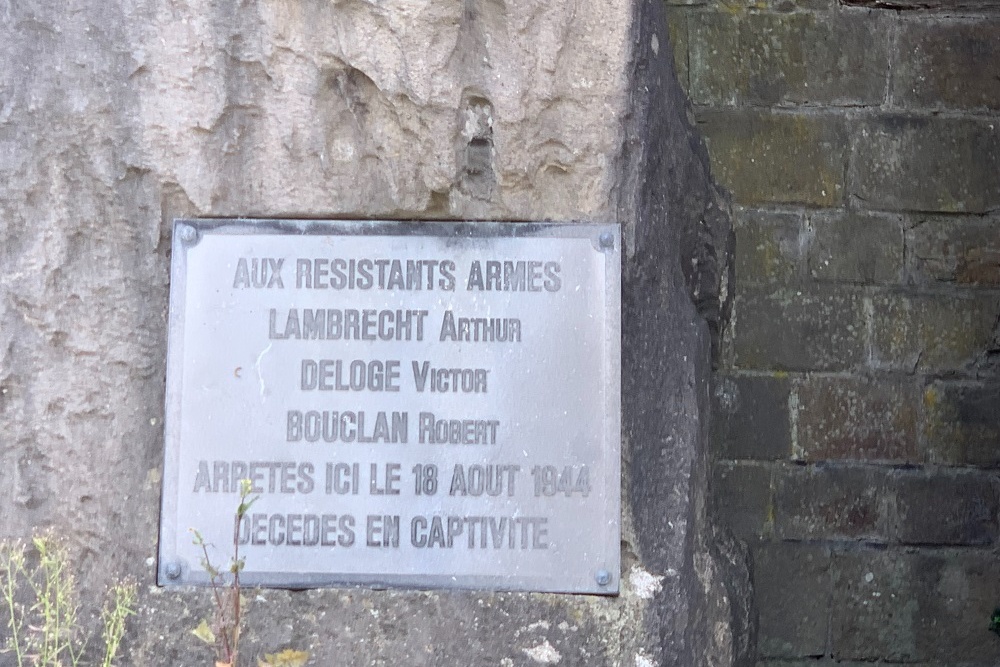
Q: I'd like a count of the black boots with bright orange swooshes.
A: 0